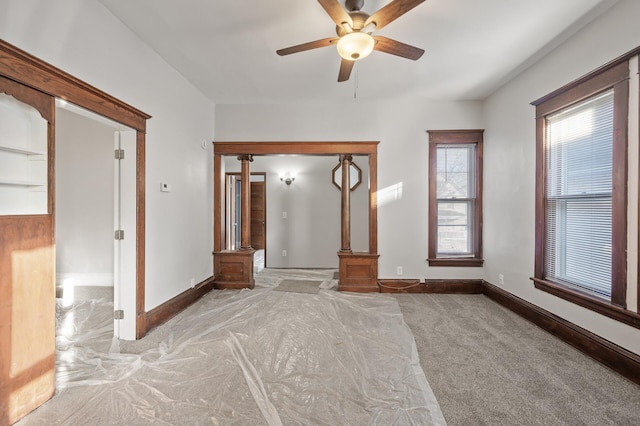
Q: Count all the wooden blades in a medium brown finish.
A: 5